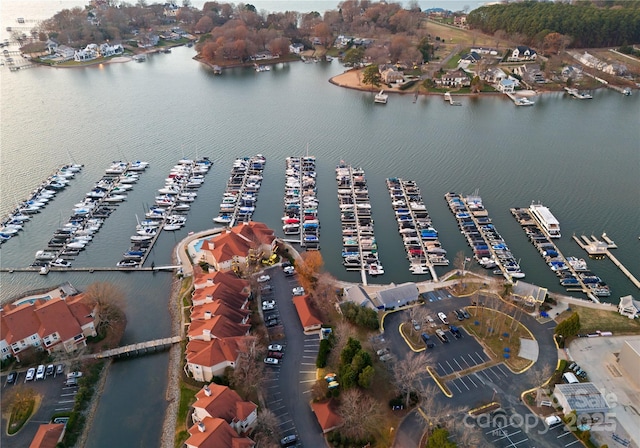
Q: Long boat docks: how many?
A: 9